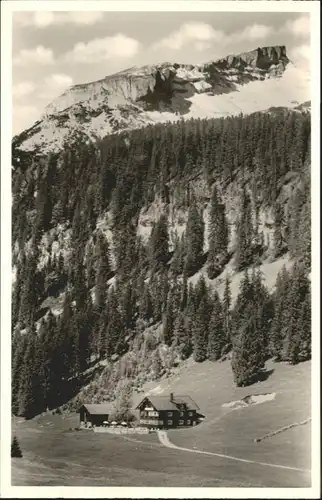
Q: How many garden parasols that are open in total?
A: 3